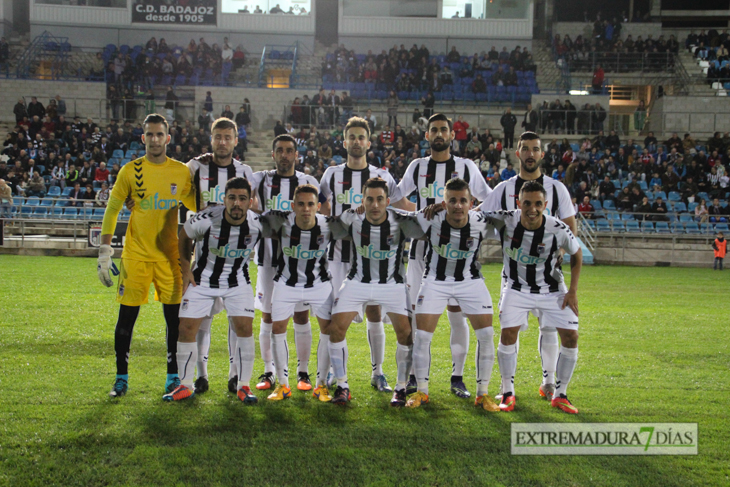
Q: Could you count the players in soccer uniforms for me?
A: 11